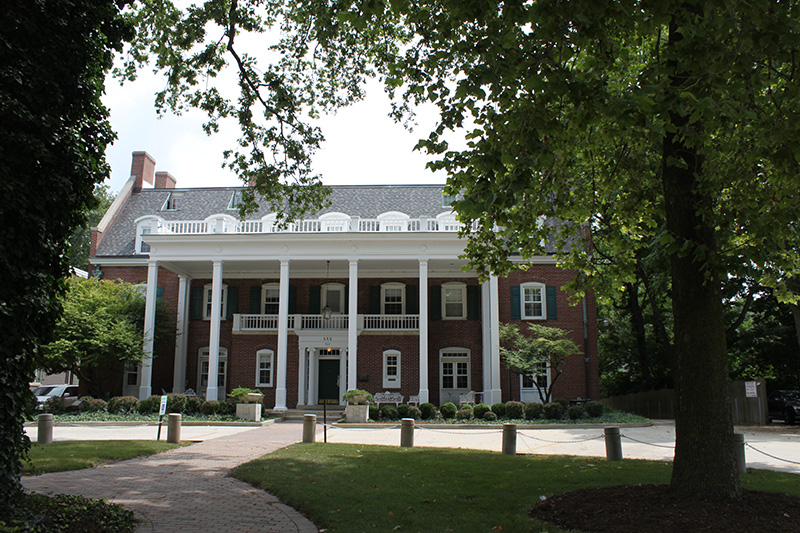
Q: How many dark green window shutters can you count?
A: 13